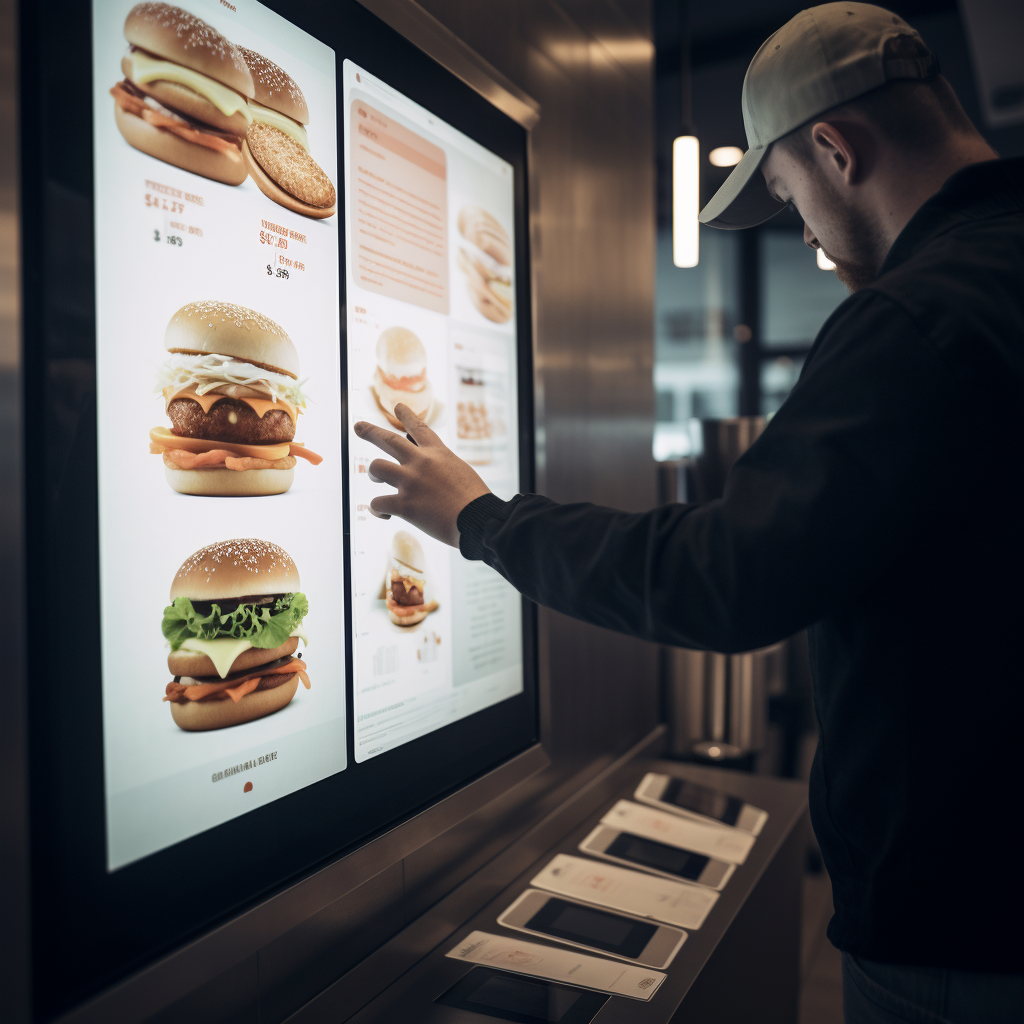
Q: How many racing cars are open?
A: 0